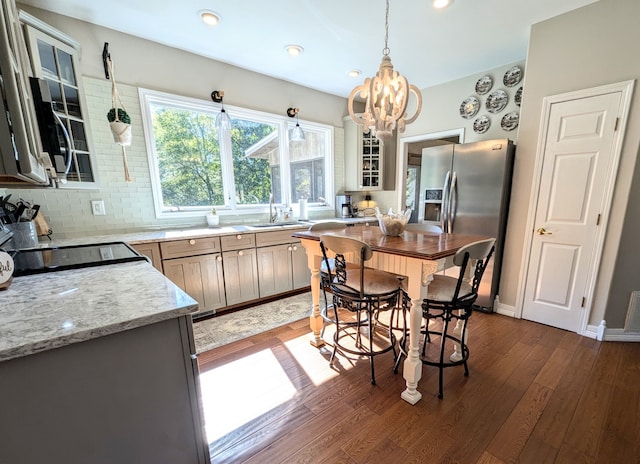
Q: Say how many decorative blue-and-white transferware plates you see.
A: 7